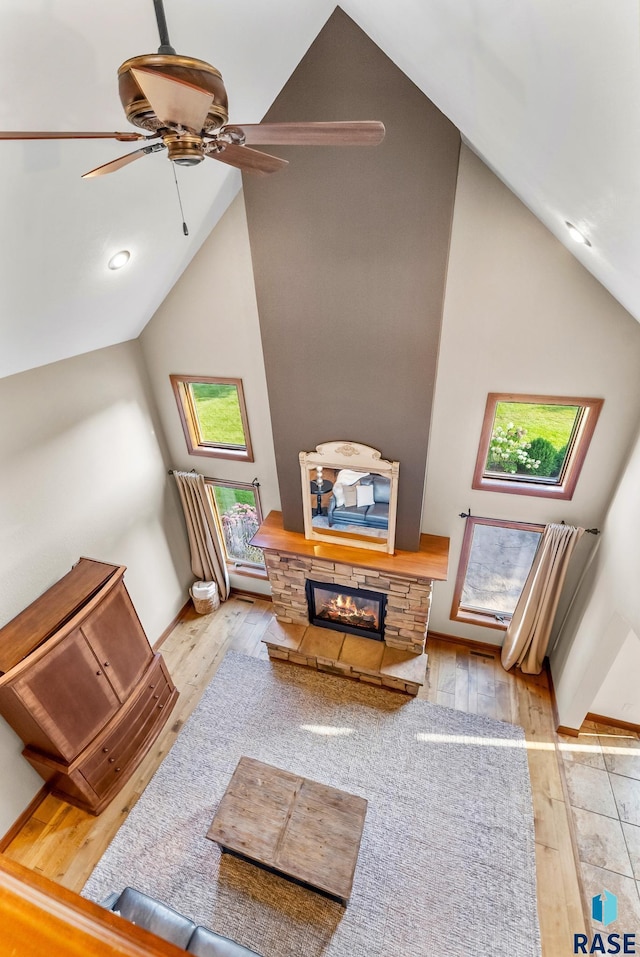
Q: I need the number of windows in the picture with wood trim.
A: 4